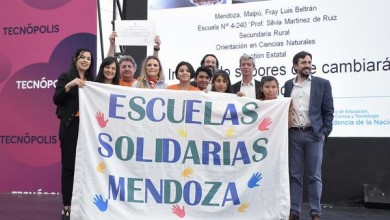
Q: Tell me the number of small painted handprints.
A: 10